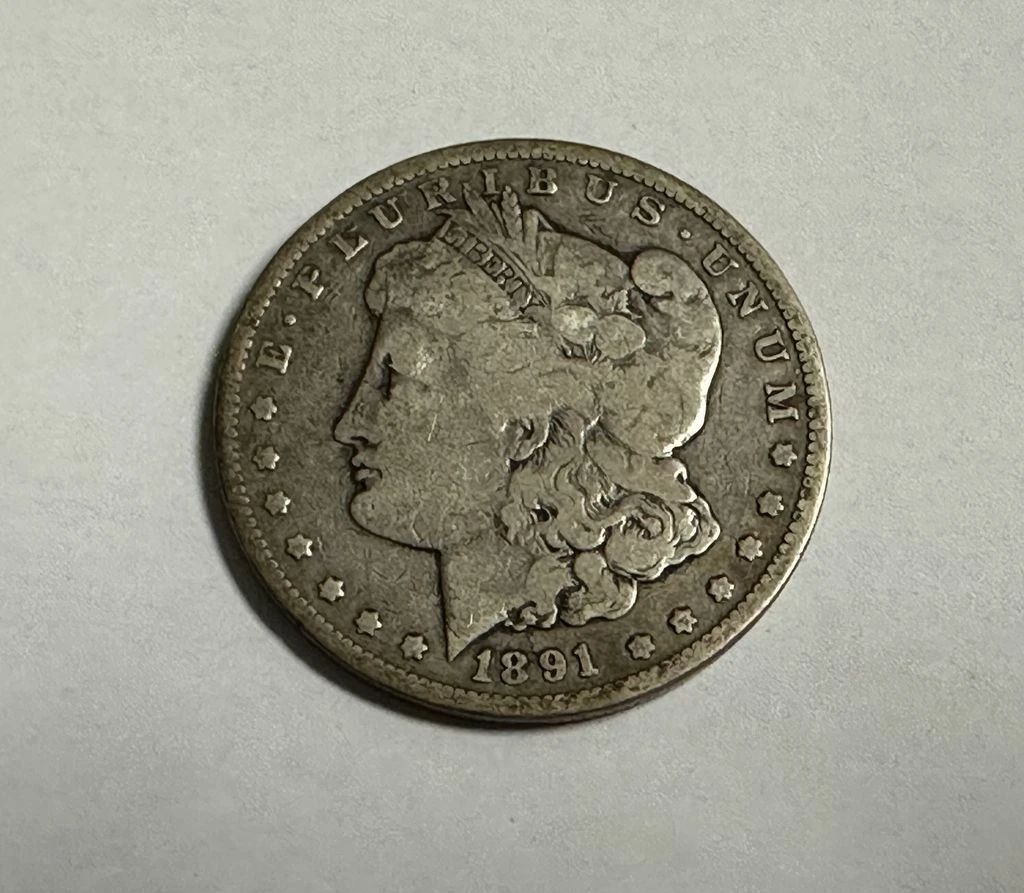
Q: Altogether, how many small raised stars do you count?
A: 13